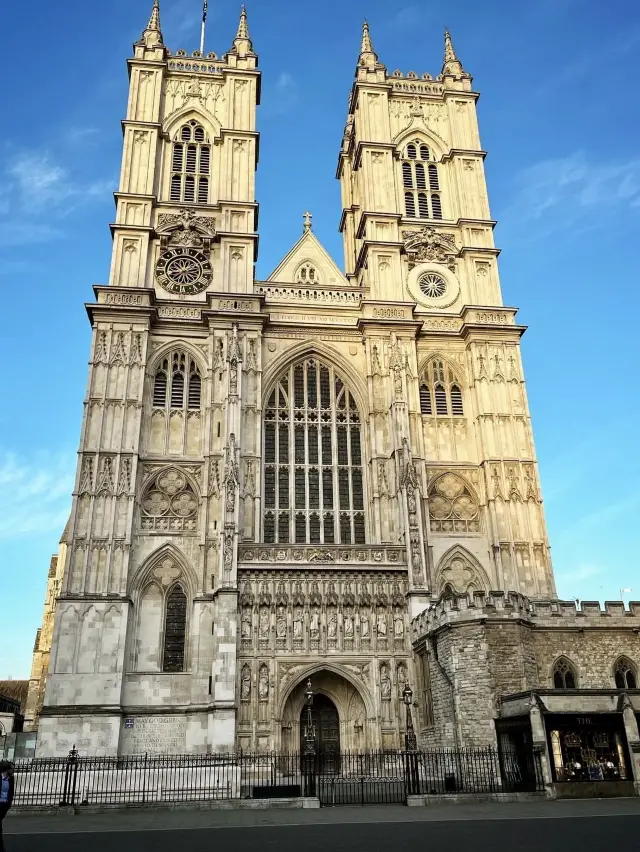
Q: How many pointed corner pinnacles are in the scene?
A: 4